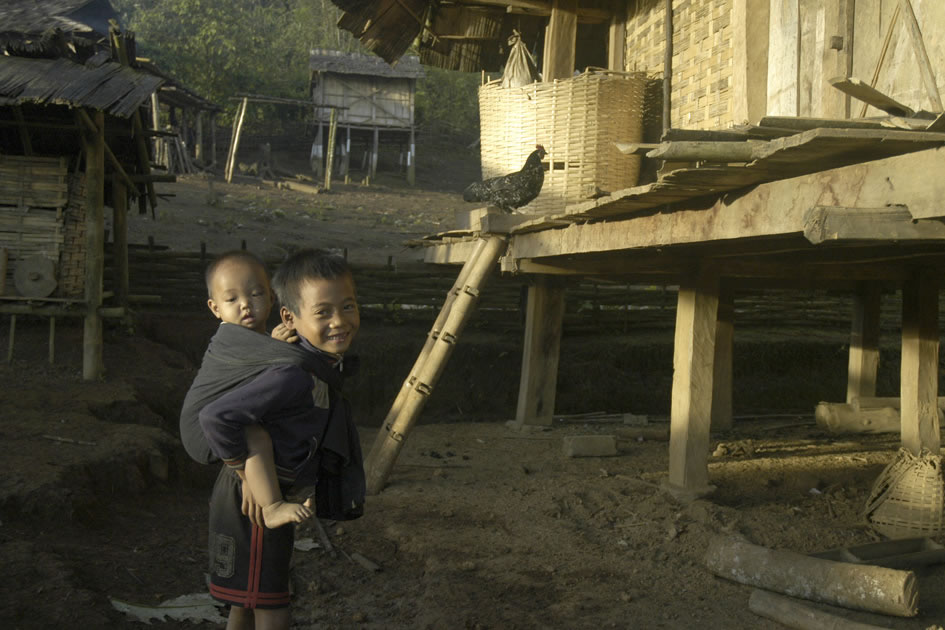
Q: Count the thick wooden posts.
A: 5